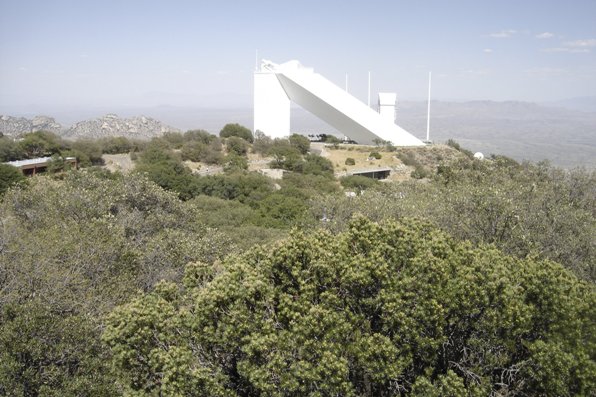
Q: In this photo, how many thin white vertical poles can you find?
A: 4